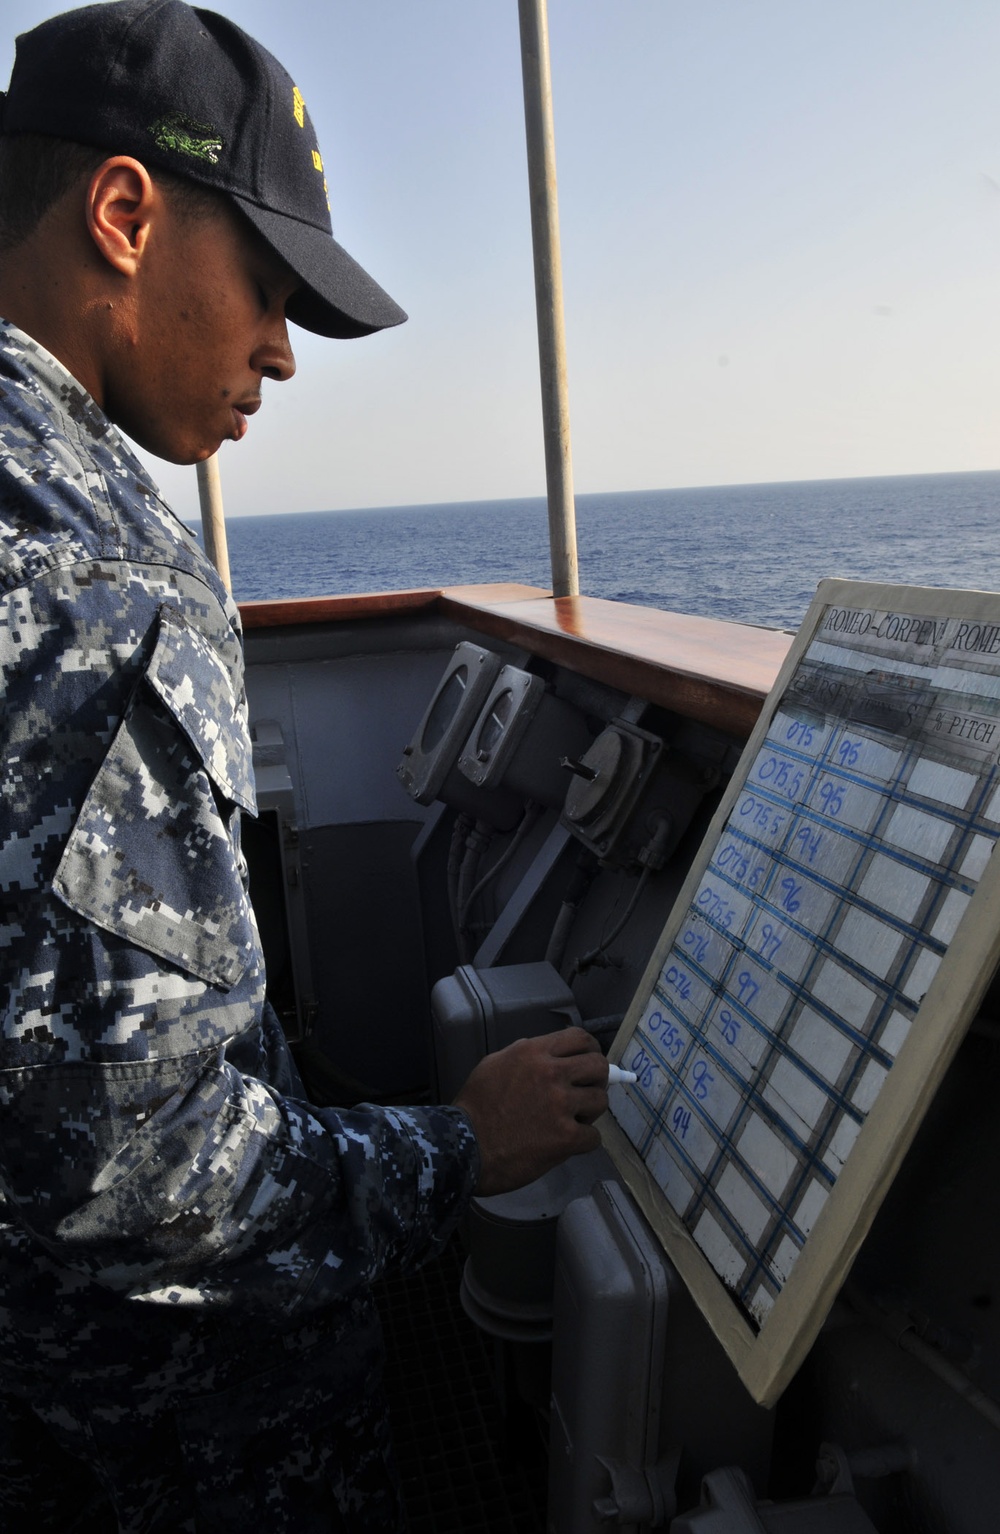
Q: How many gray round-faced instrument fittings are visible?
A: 3